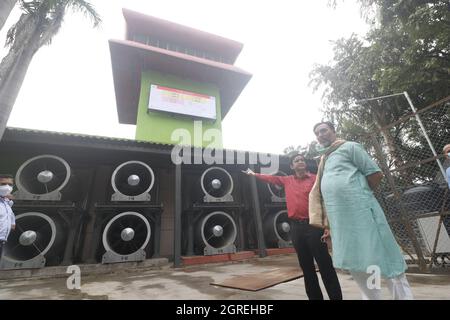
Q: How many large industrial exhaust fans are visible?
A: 8